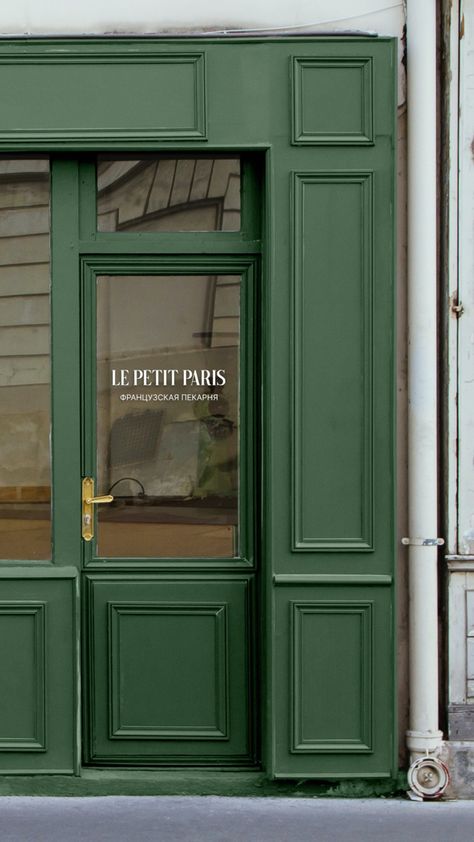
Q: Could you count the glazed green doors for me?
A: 1